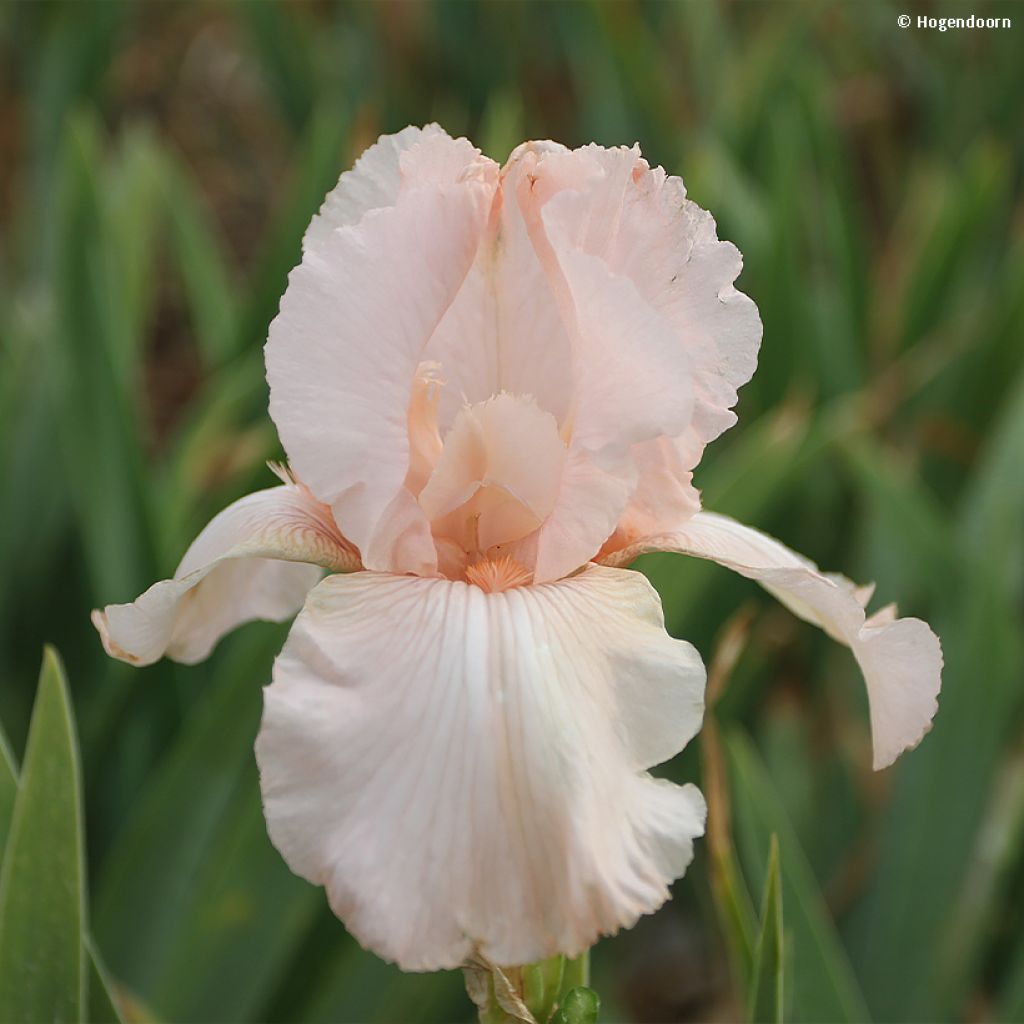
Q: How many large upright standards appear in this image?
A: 3